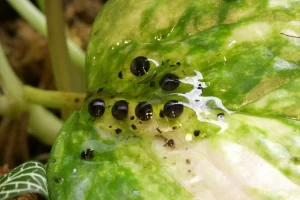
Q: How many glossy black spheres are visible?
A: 6